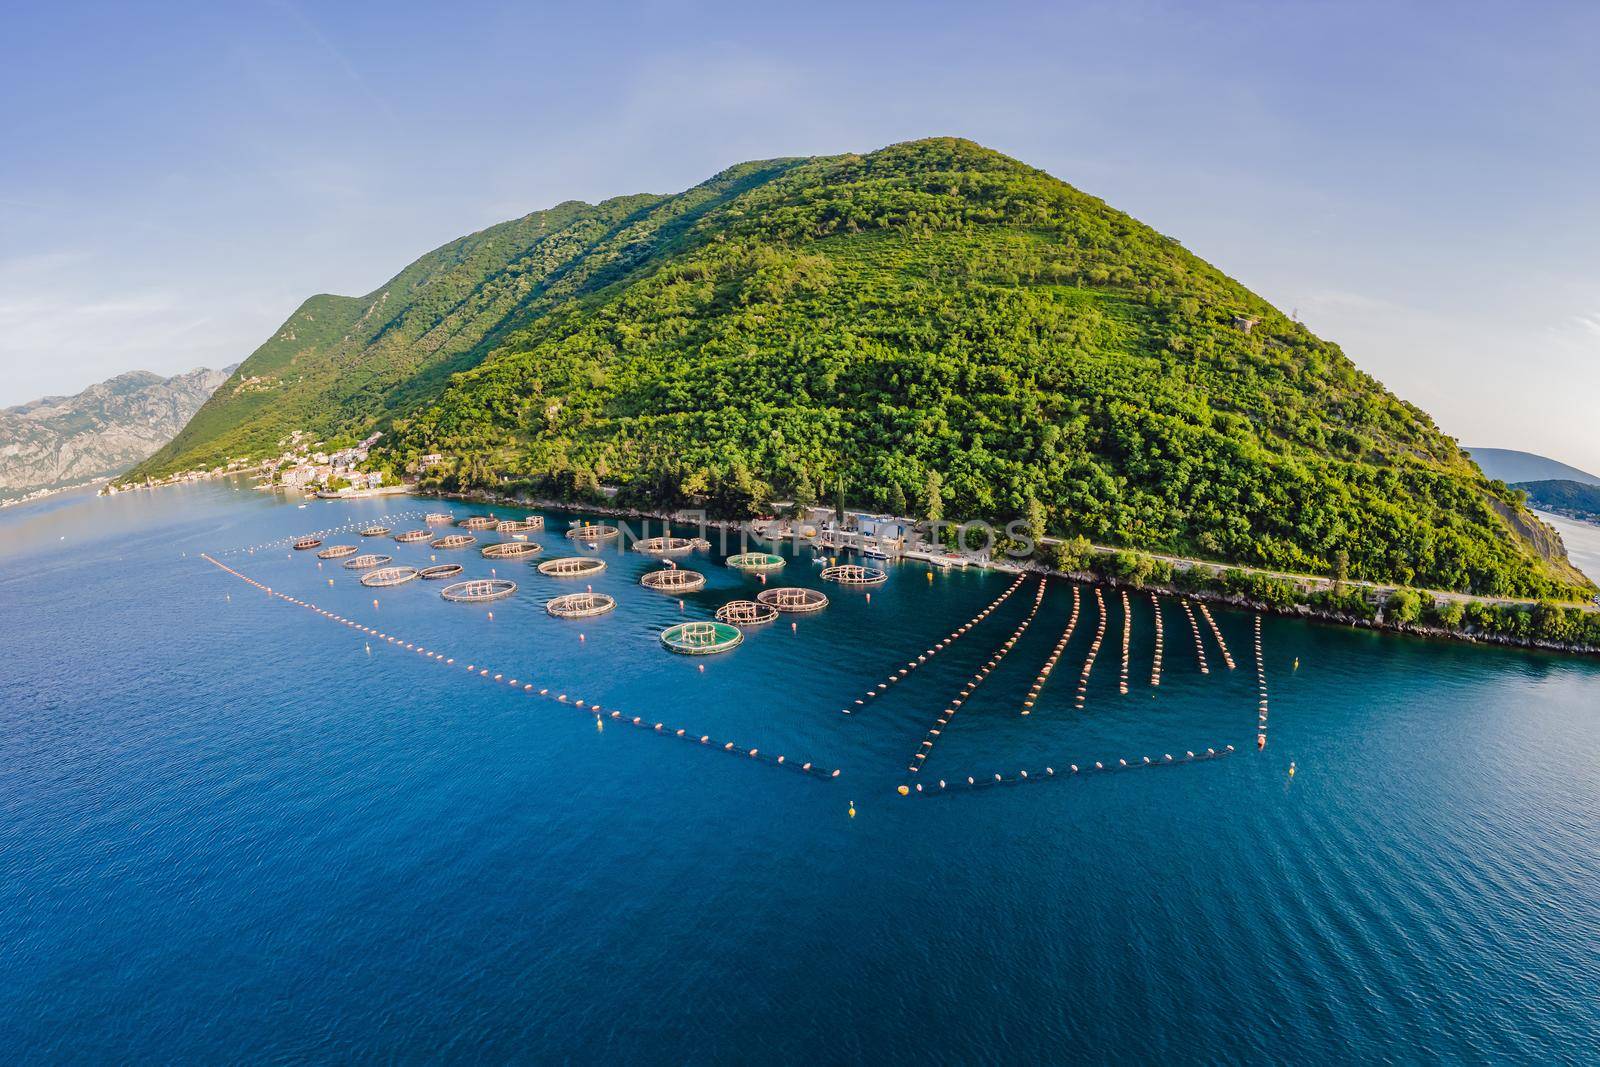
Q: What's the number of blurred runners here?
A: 0